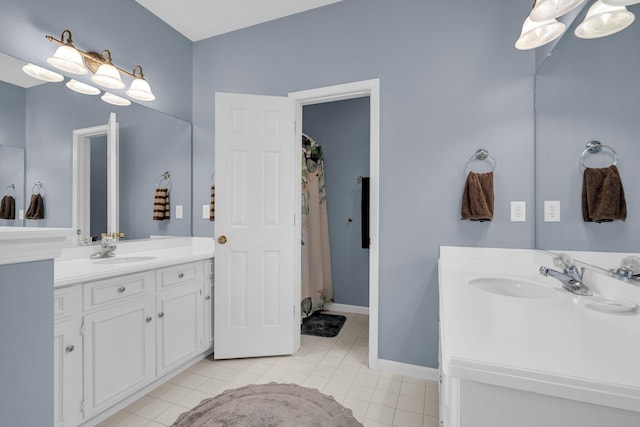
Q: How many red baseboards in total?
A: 0